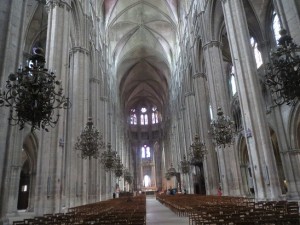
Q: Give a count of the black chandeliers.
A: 10